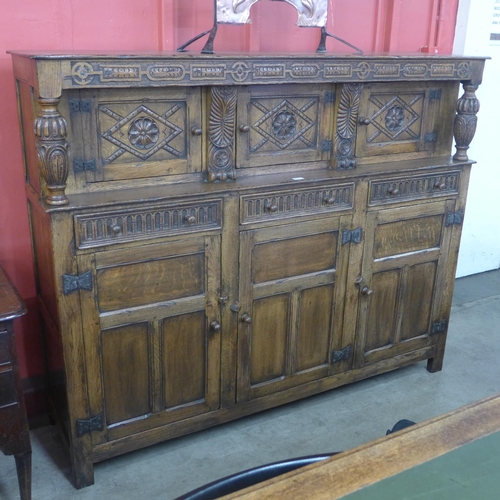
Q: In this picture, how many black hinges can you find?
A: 12